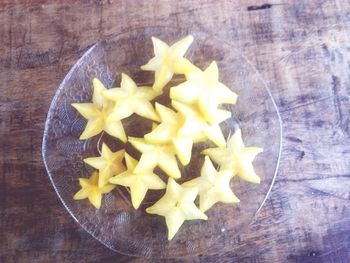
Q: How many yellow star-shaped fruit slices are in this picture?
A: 13